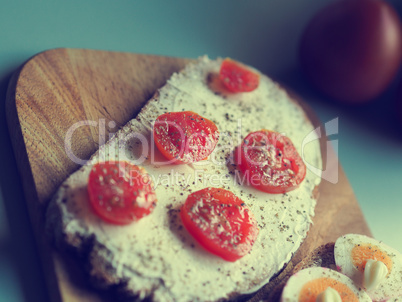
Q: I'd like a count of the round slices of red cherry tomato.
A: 5